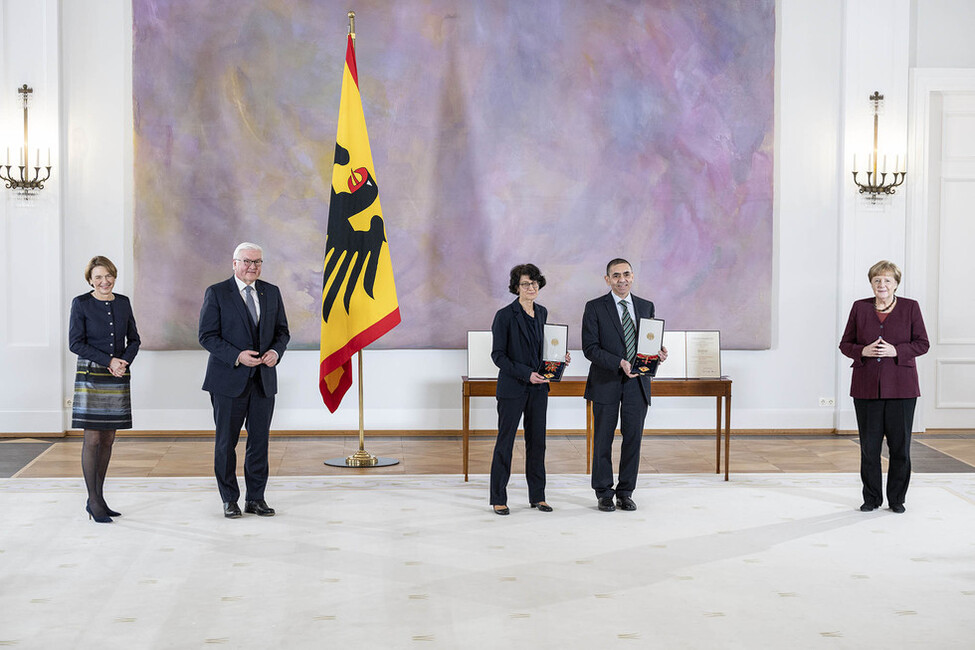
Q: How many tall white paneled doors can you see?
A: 1